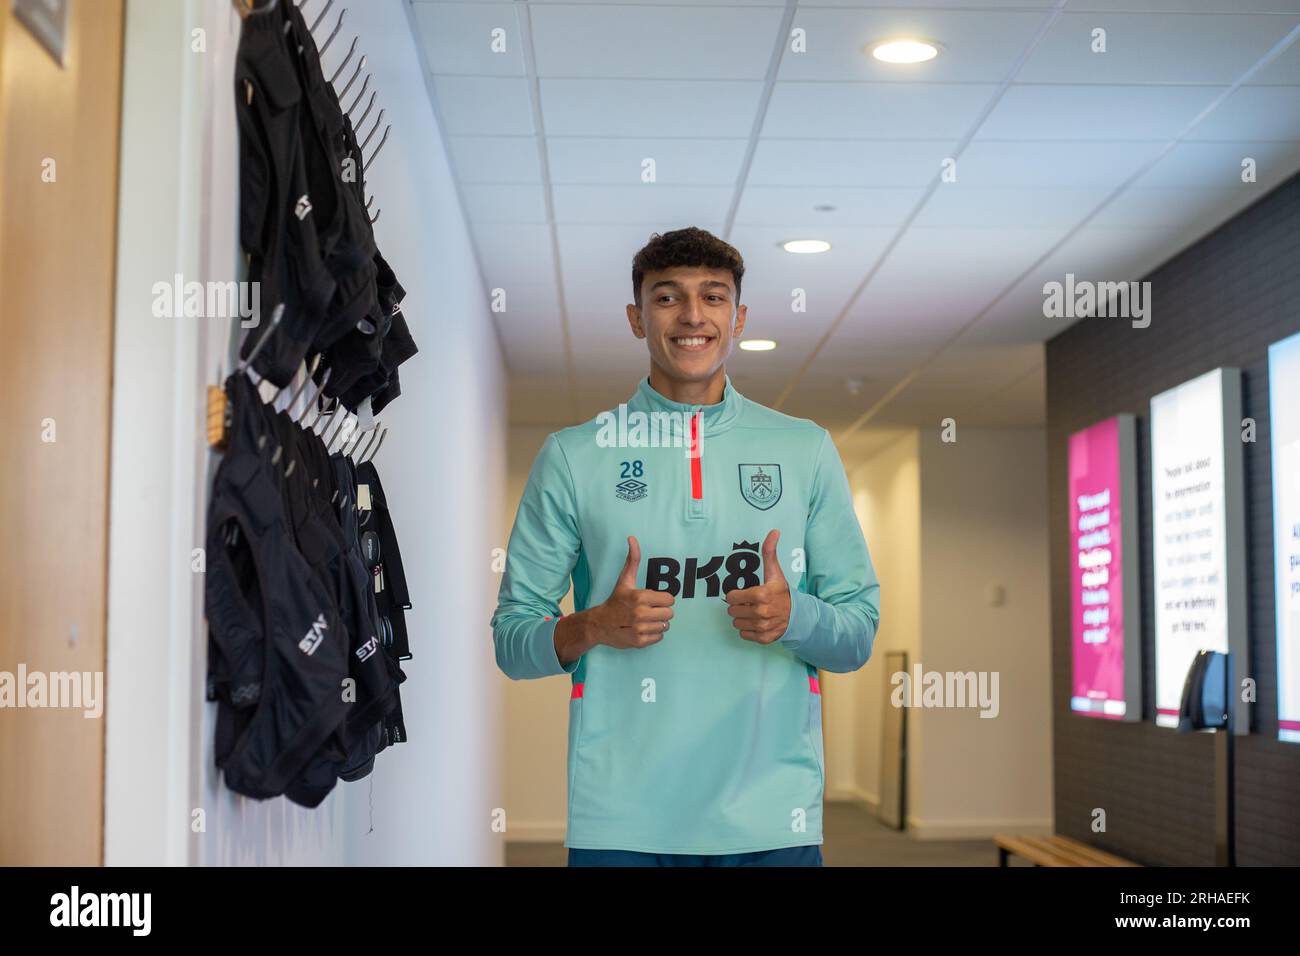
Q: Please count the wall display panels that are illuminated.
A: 3